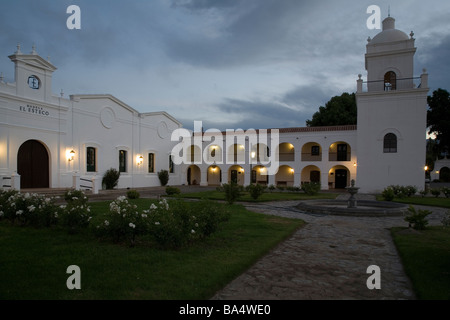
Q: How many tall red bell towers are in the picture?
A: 0